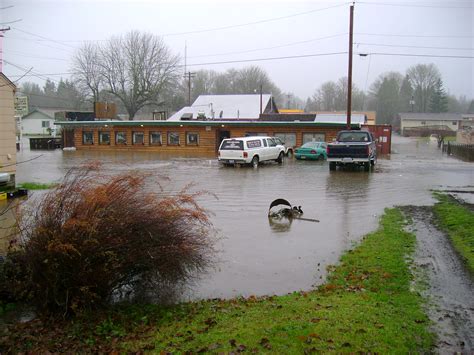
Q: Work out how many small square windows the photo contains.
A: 7